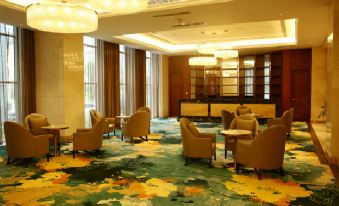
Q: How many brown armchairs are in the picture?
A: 12